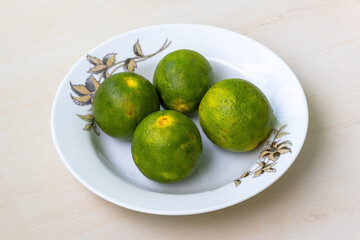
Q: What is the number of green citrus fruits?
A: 4